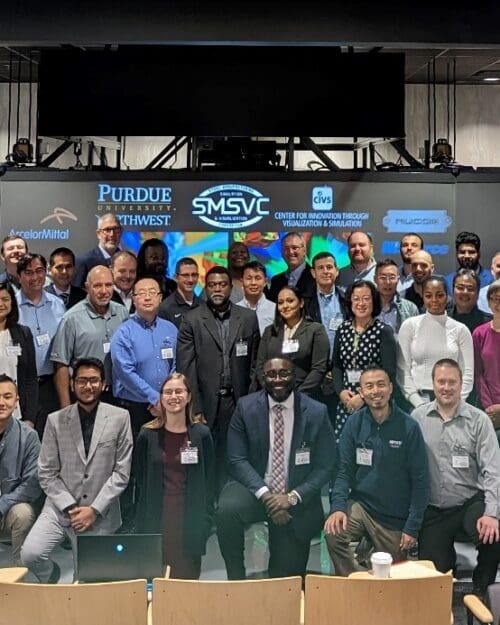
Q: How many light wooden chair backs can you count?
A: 3